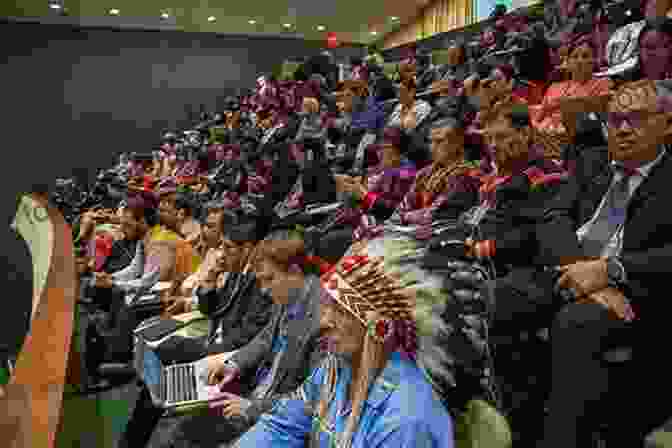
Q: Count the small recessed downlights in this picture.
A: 9